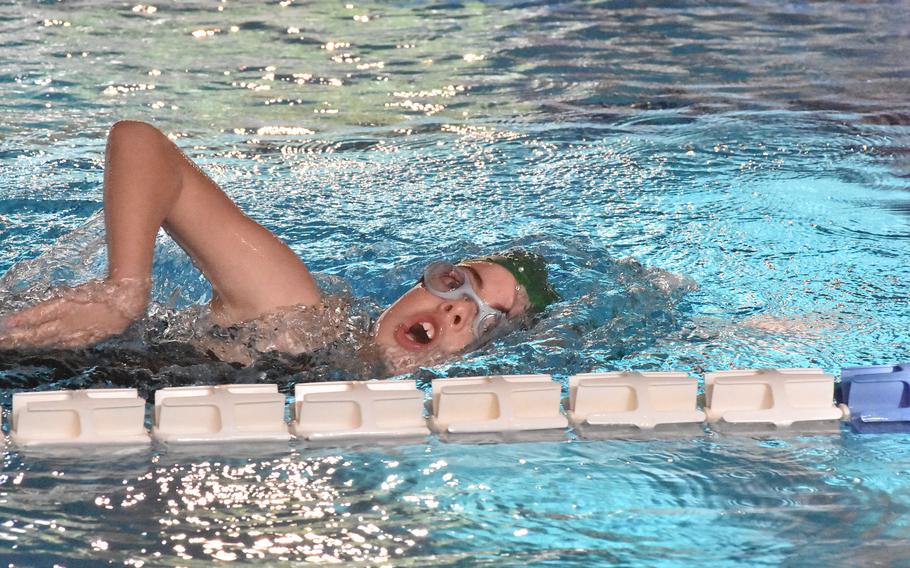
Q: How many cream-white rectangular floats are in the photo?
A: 6